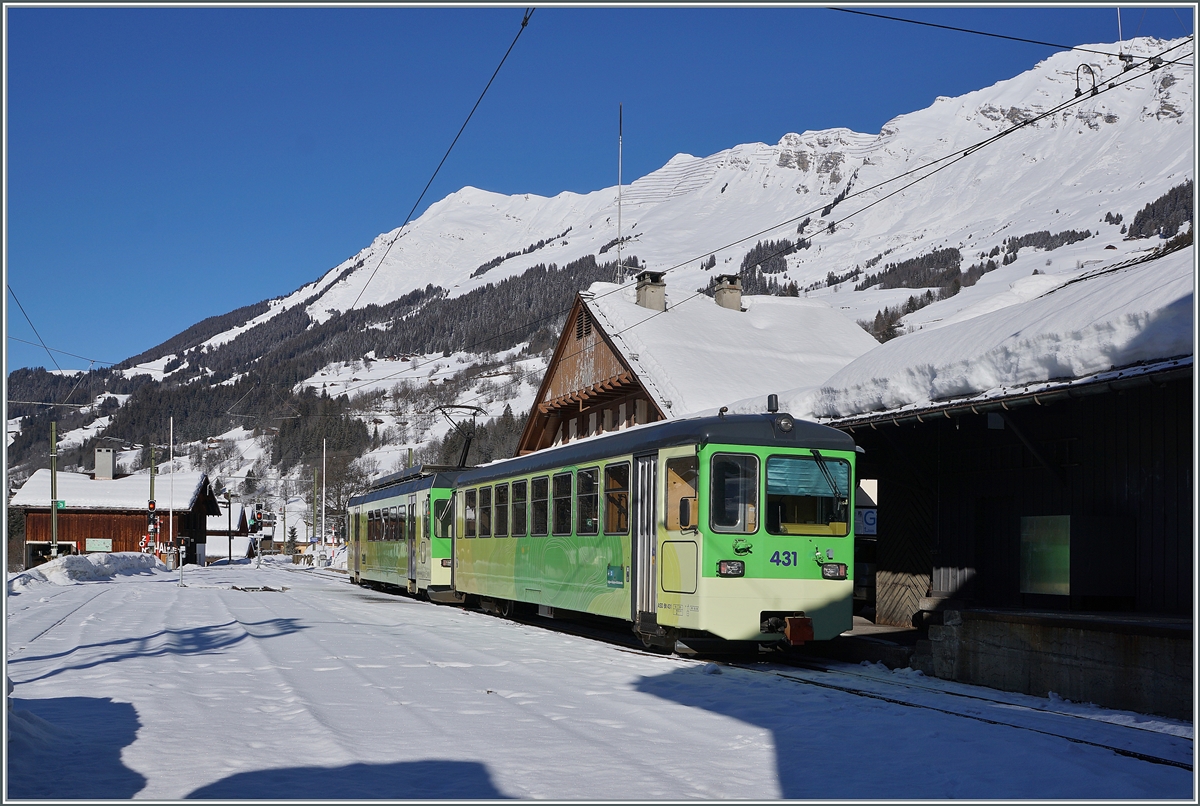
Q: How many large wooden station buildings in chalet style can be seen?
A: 1